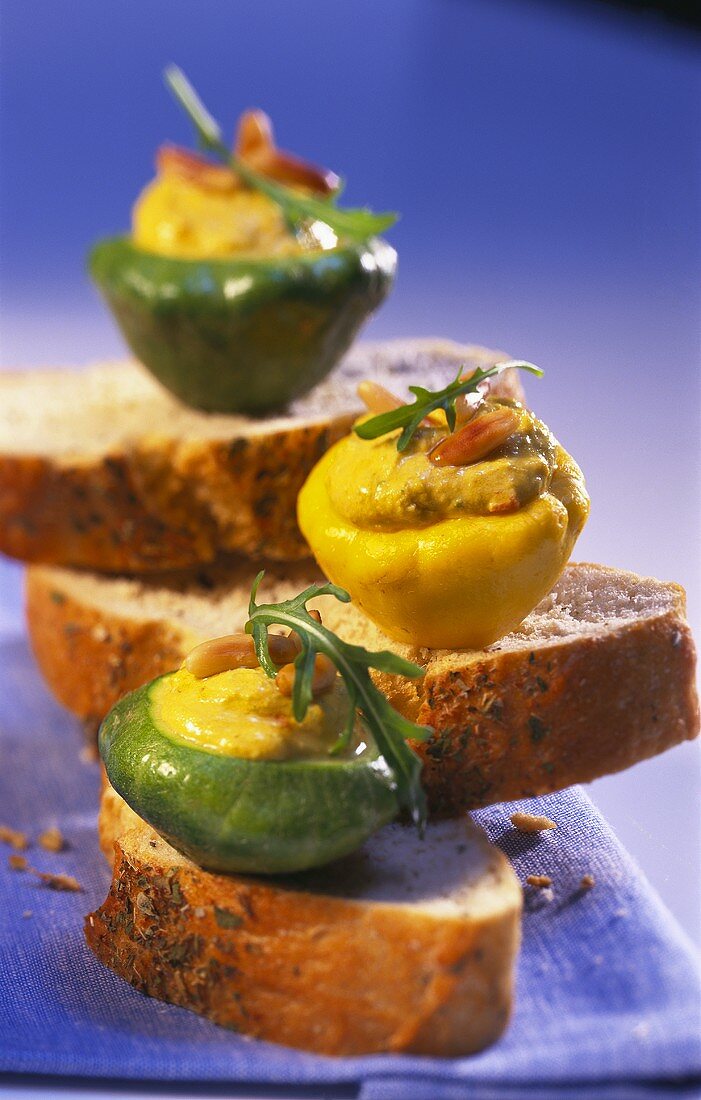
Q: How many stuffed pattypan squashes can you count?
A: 3